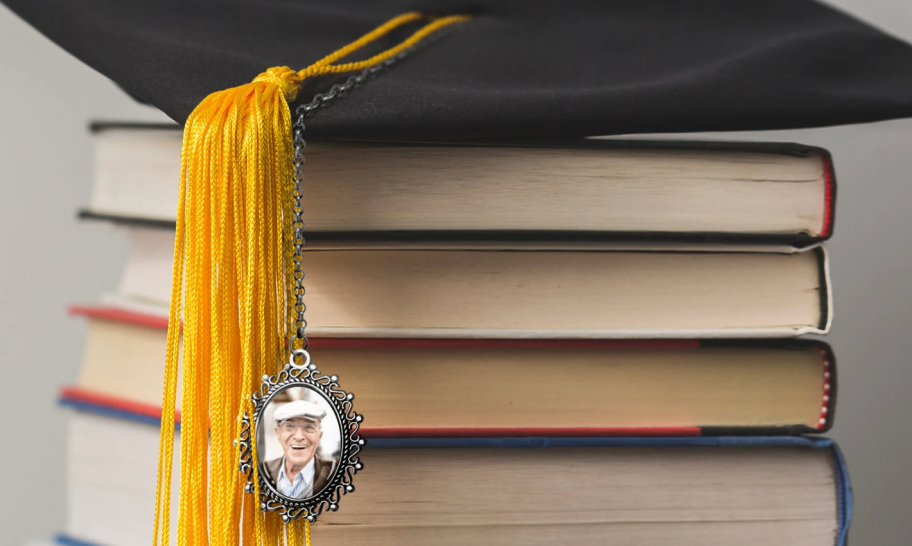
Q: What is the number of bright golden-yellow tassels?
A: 1